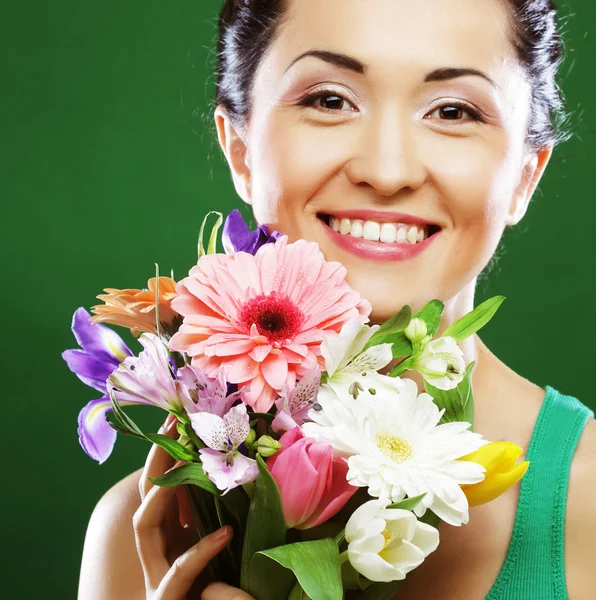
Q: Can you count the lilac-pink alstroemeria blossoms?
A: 4